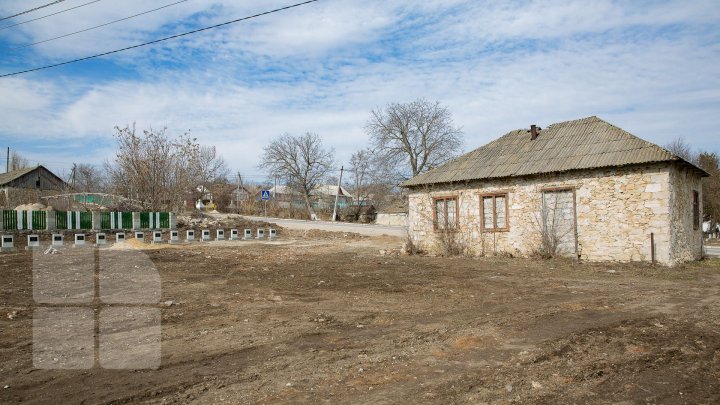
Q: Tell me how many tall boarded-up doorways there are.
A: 1